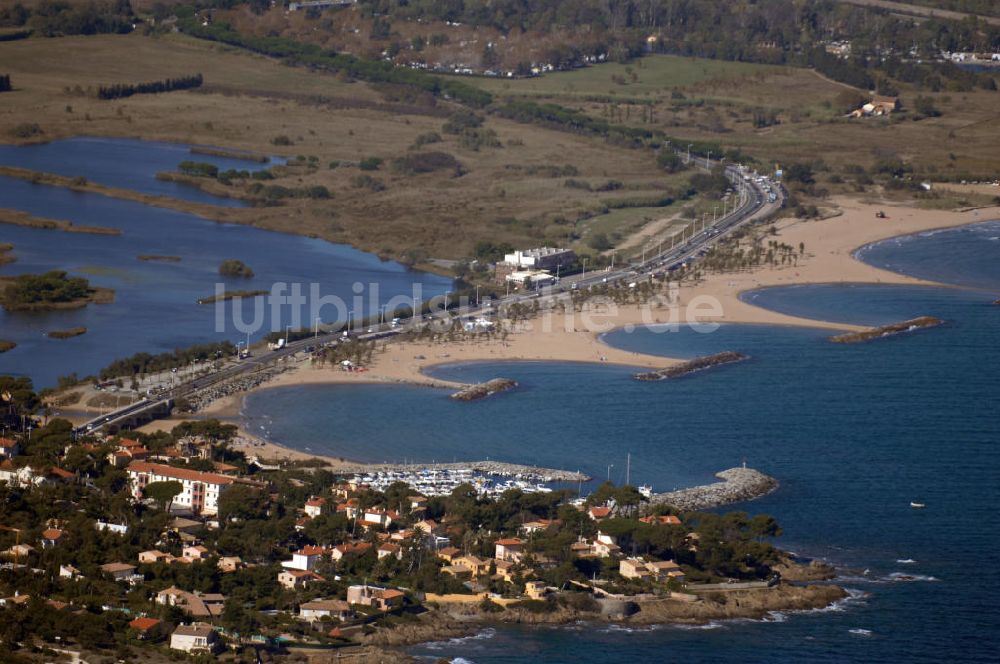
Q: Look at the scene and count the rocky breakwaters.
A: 5